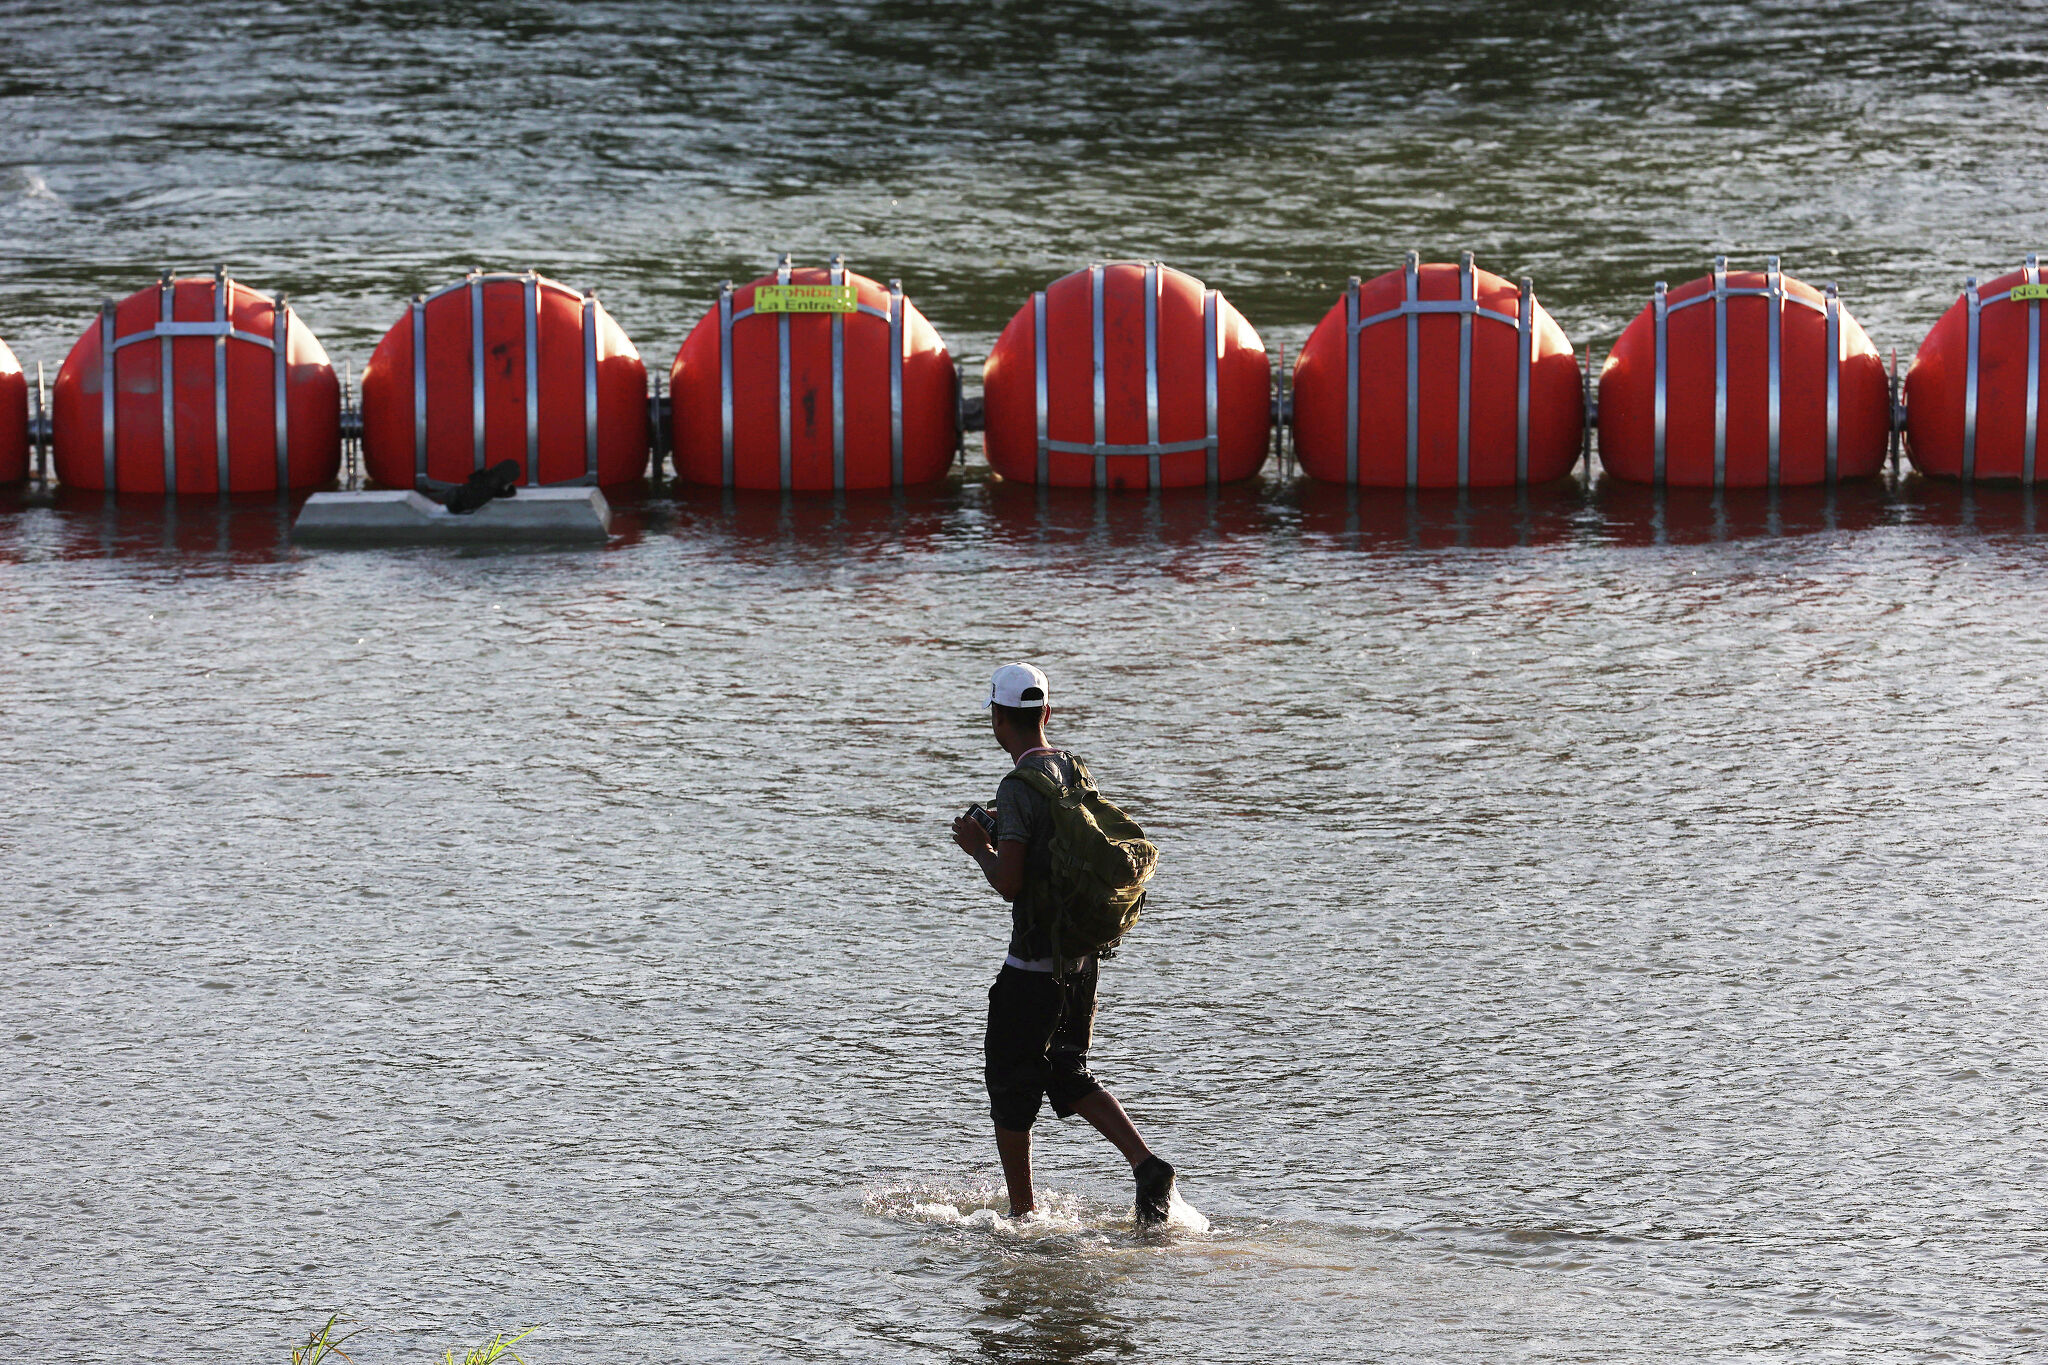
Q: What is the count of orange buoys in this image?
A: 8